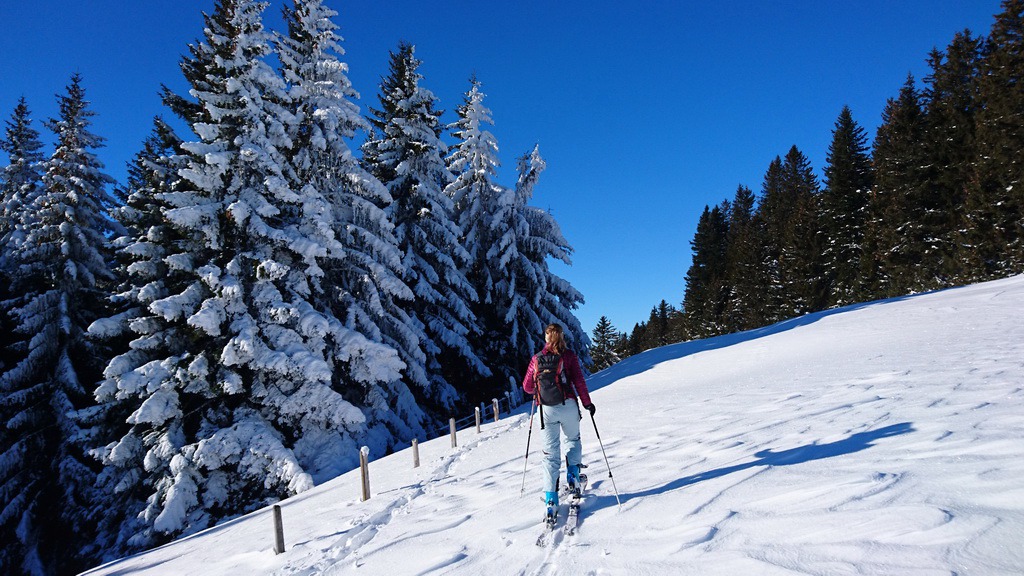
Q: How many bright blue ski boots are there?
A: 2